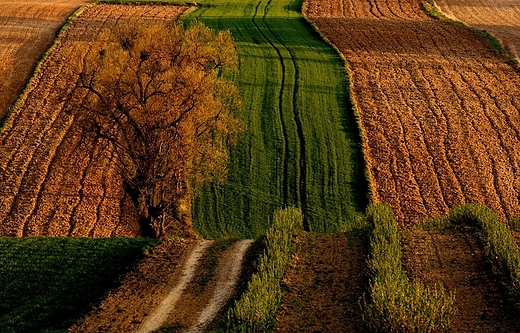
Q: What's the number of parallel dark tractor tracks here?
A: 2